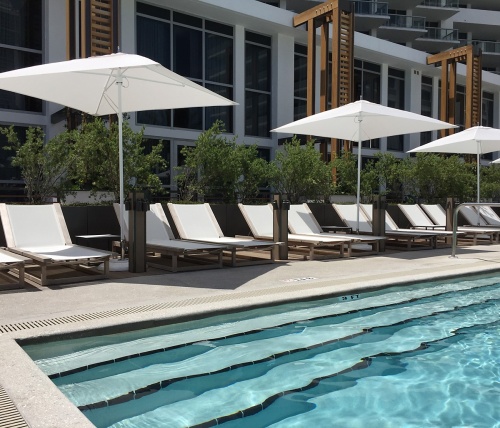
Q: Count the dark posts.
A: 4